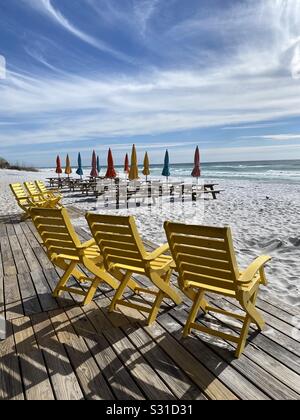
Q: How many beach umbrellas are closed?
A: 11